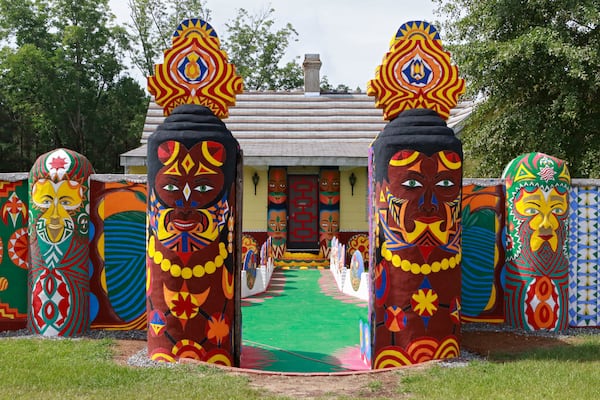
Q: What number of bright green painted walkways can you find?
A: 1